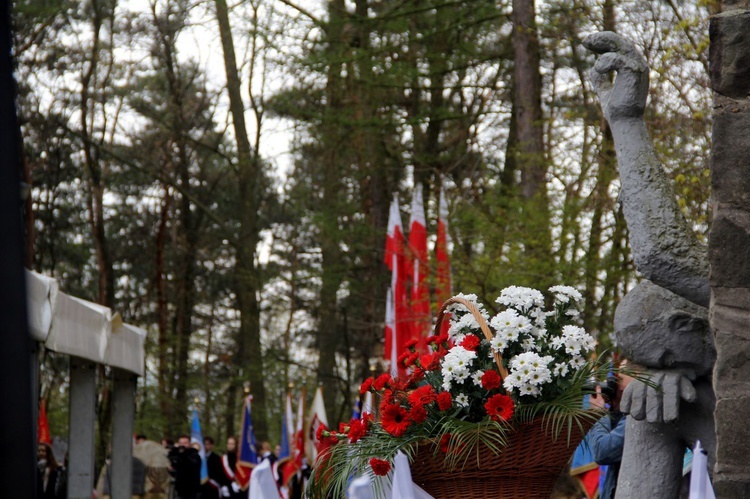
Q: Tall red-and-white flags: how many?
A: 3